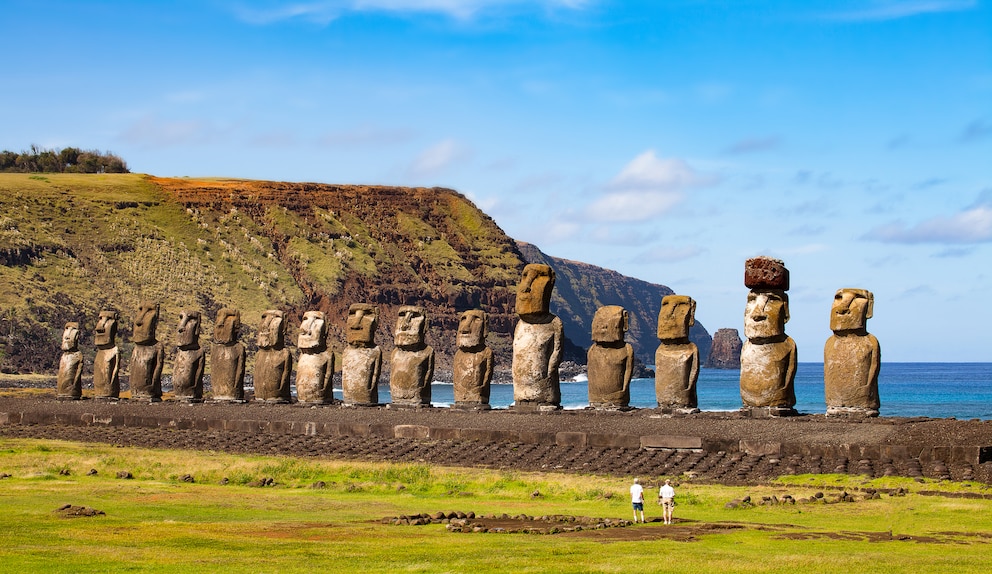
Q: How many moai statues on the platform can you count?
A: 15